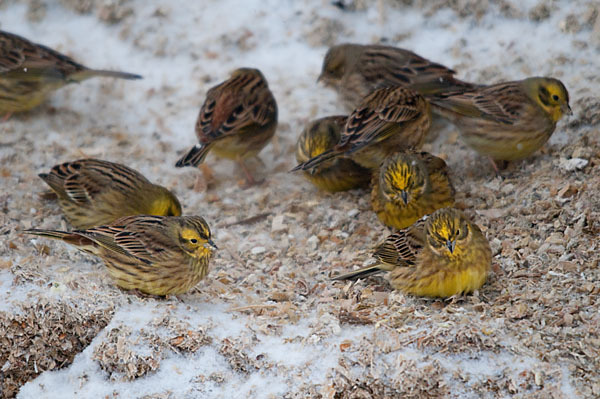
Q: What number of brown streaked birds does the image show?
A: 10